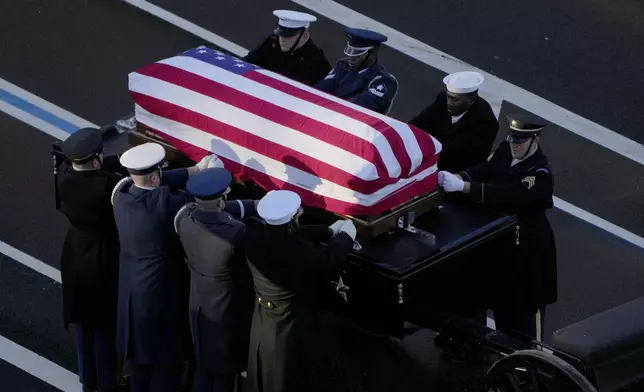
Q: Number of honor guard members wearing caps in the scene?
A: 8